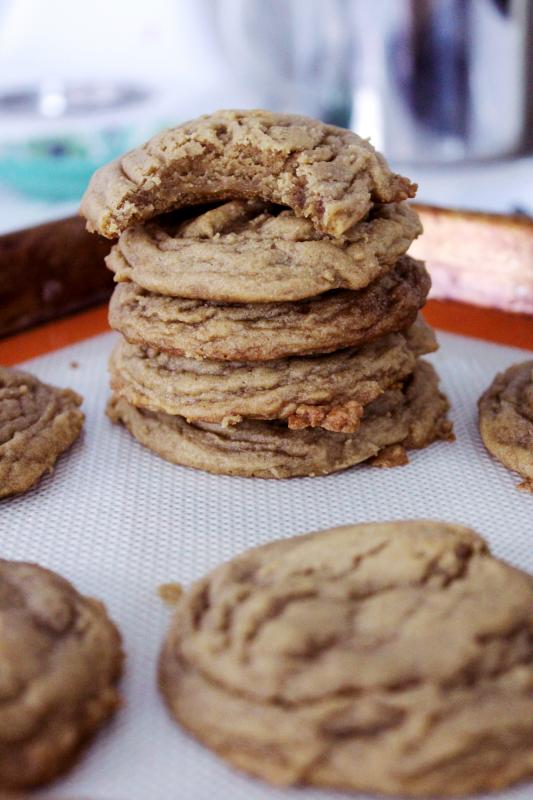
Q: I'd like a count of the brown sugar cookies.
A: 9